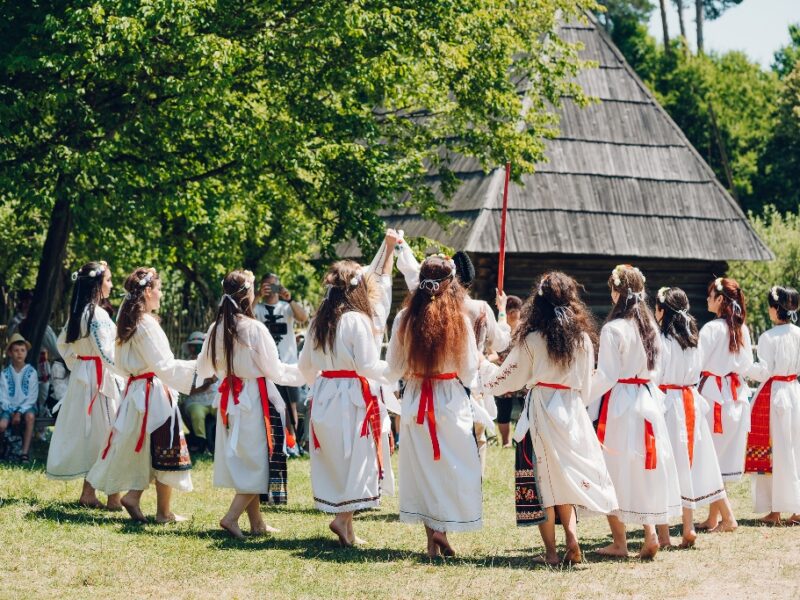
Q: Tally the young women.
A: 10